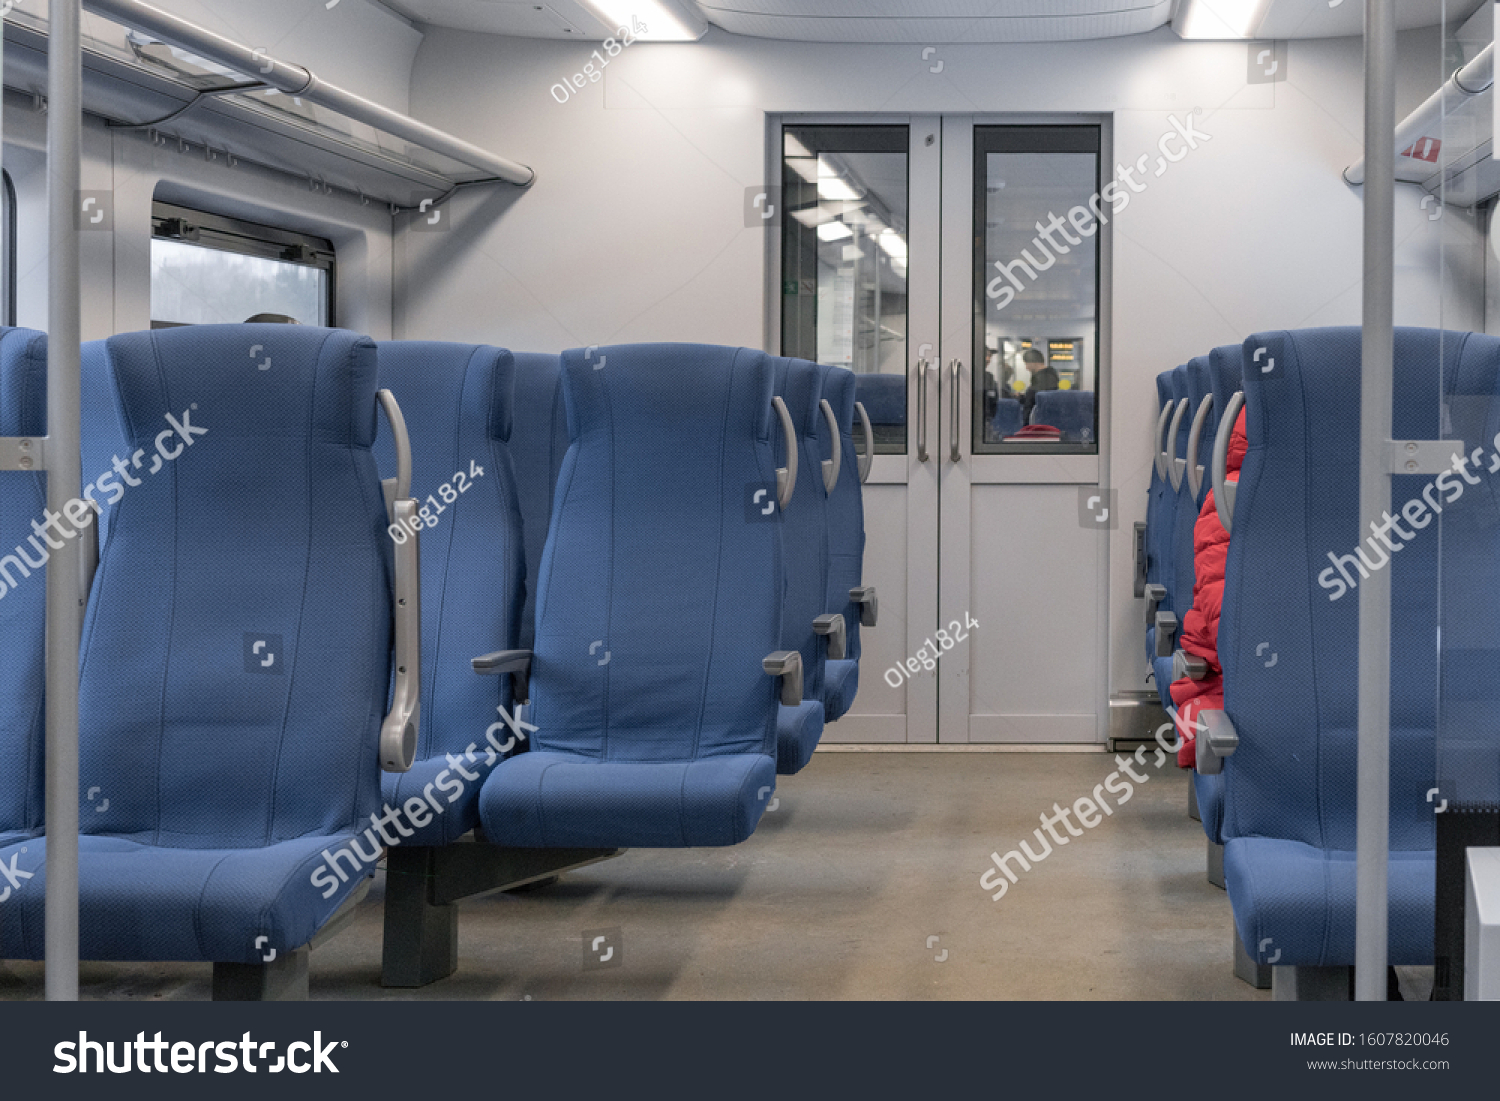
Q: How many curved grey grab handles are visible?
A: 8